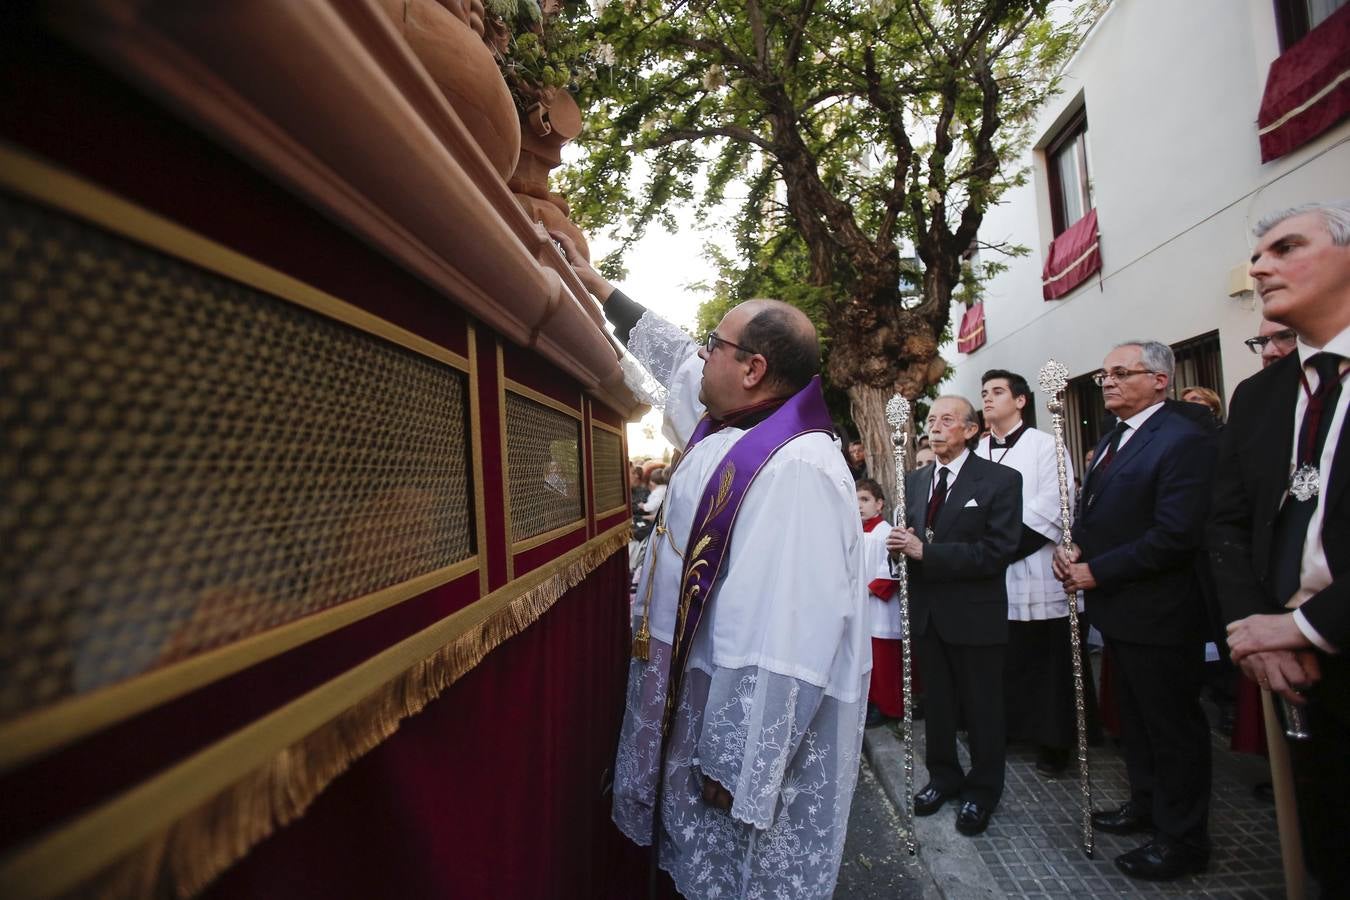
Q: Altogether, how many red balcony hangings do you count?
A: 3